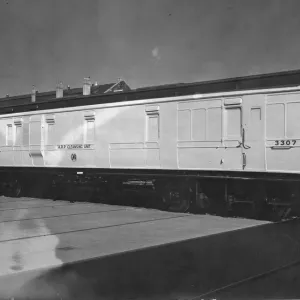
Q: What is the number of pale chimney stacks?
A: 3